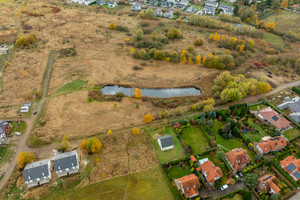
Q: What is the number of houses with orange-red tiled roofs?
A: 7